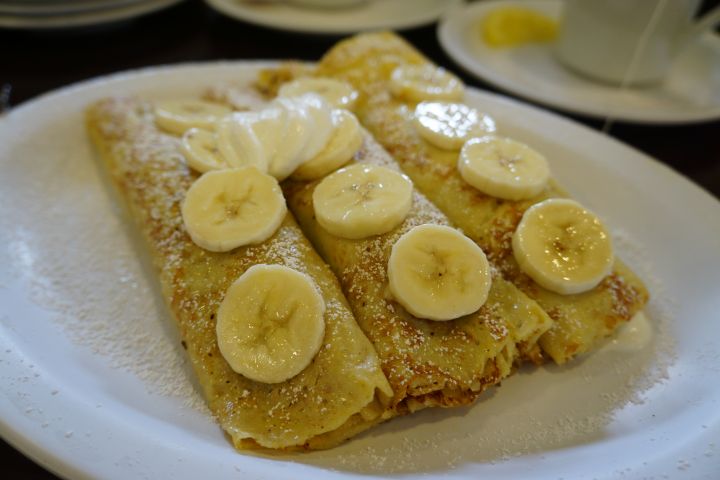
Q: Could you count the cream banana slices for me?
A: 12